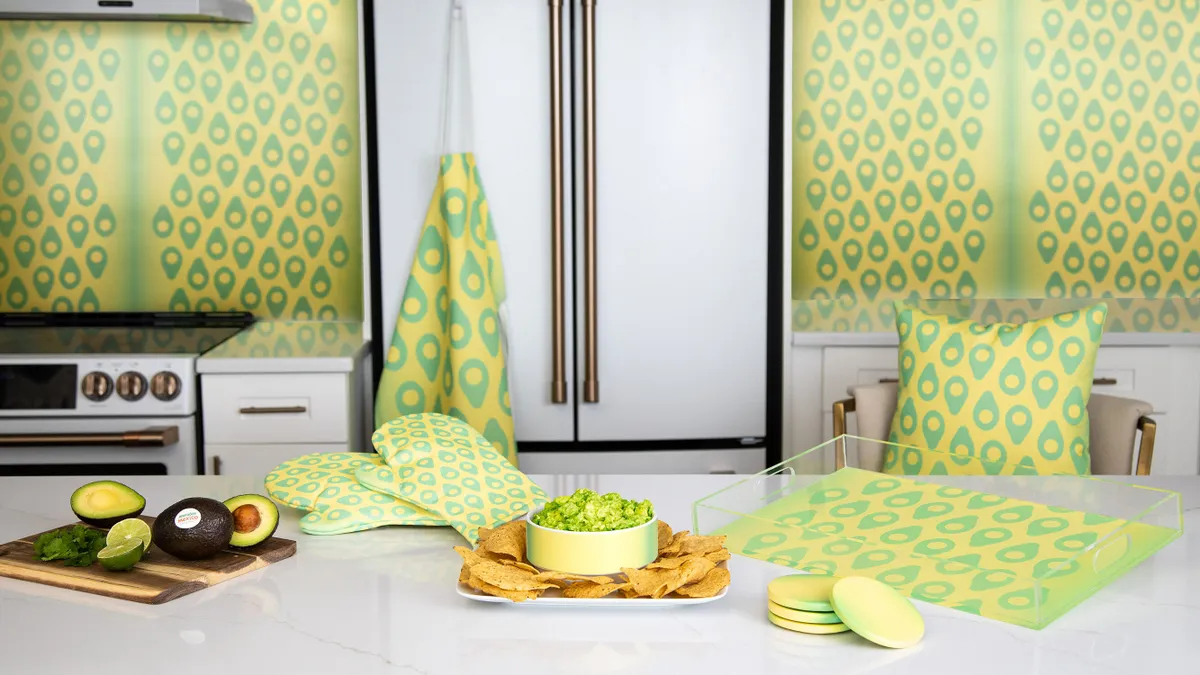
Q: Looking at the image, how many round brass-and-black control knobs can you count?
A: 3